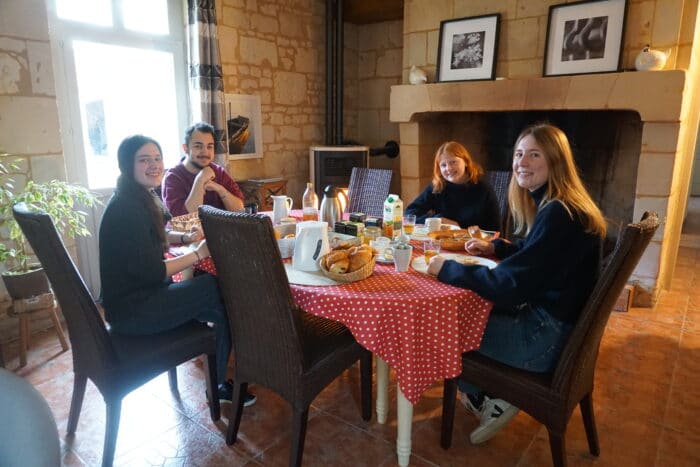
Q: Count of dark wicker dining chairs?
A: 5